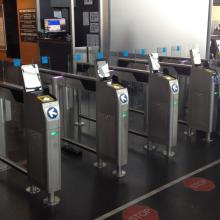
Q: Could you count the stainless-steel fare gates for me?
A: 4